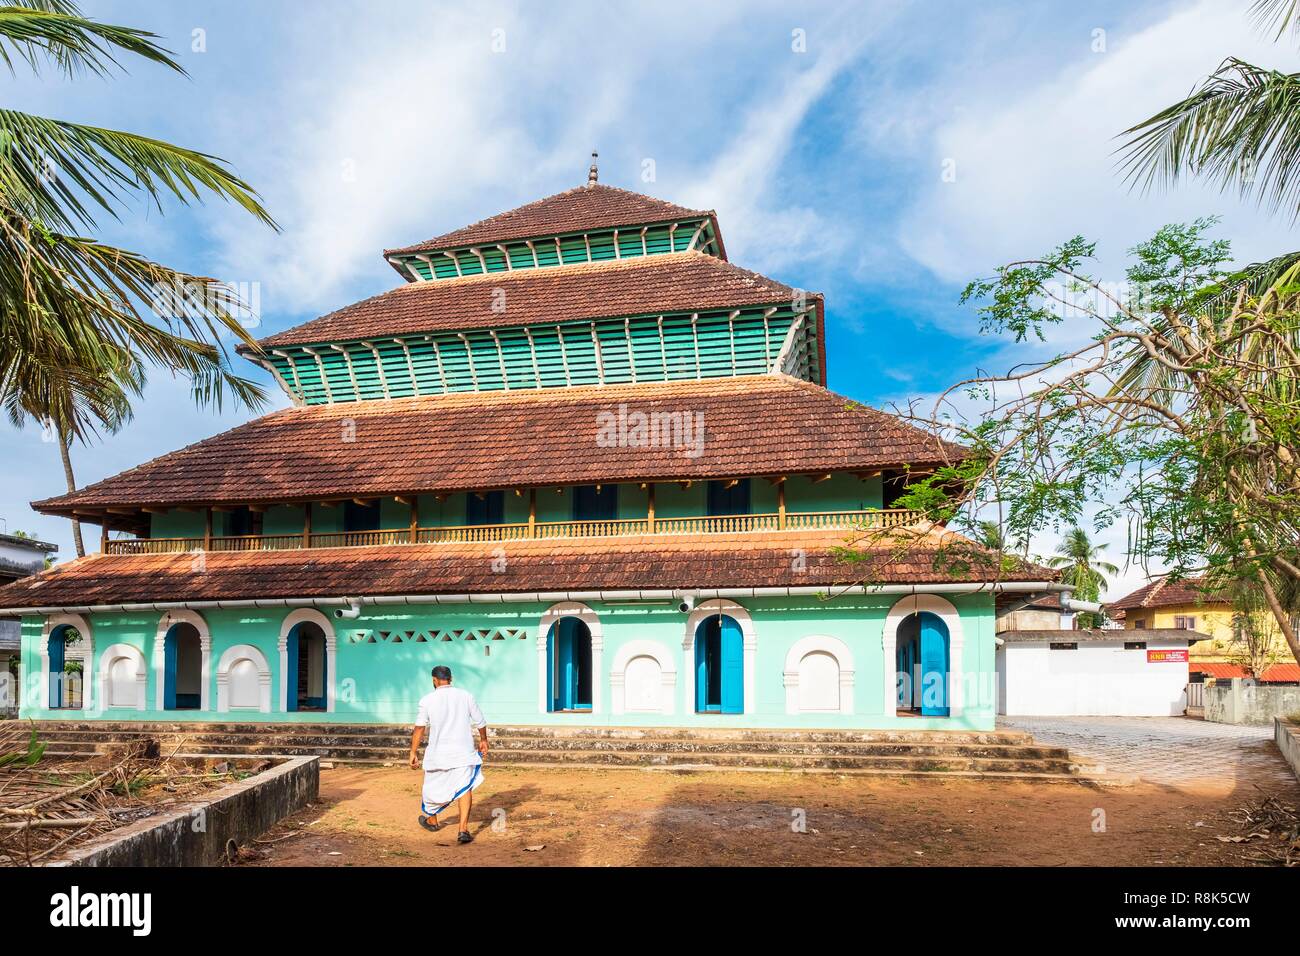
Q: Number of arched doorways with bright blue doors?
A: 6